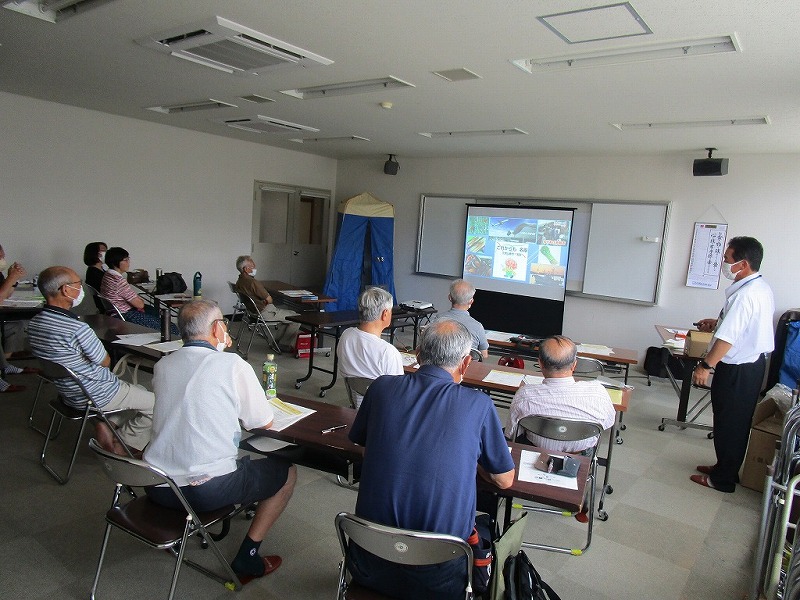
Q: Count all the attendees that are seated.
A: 10